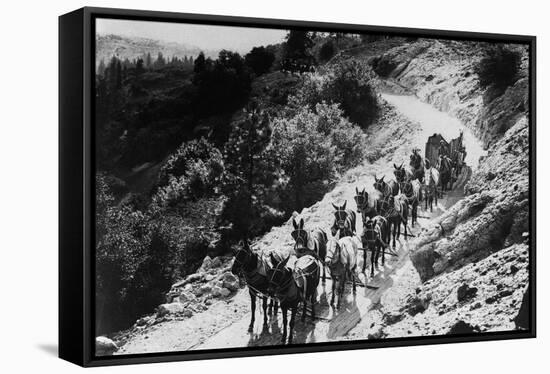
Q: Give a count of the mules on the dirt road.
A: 14